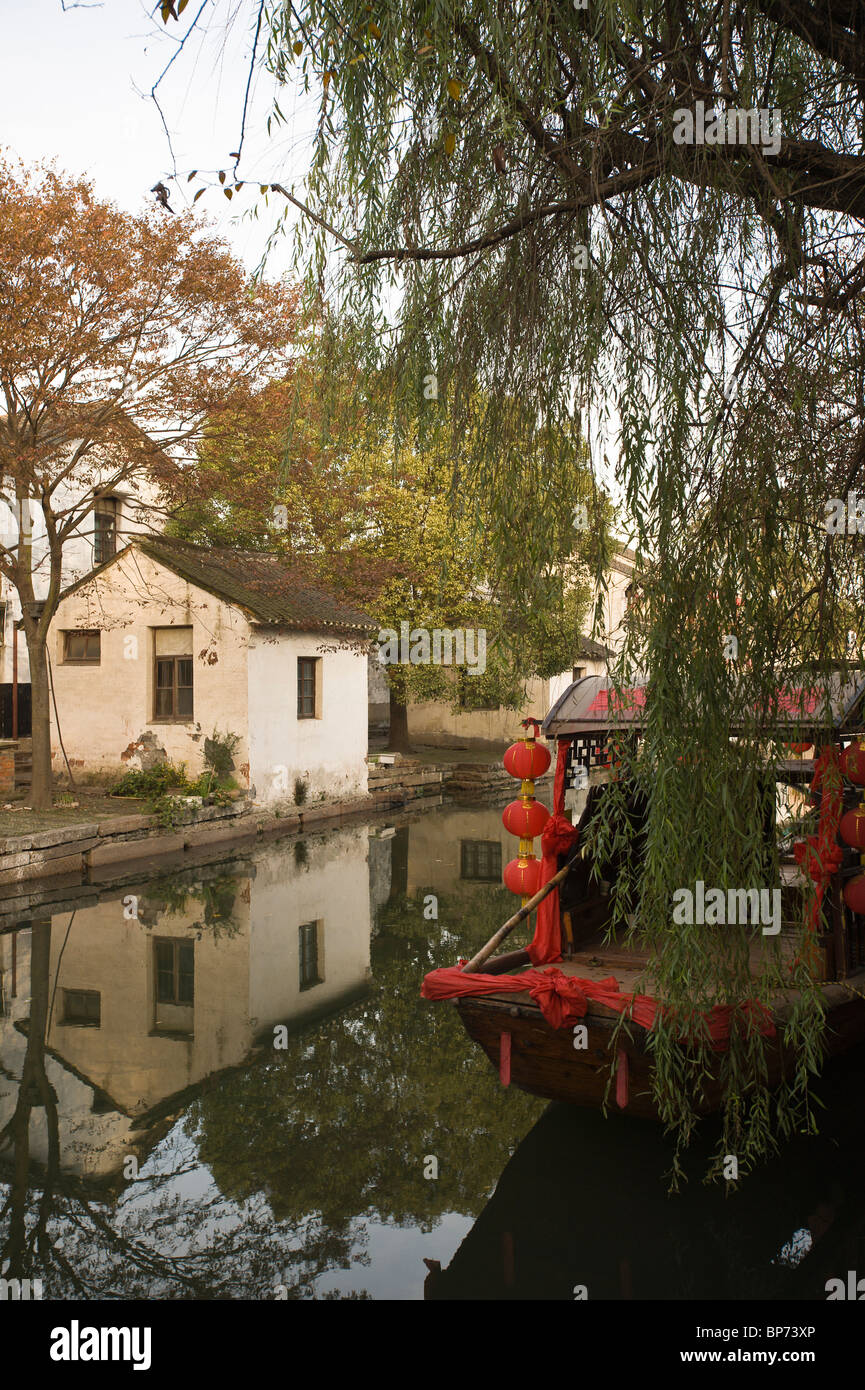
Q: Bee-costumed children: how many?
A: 0